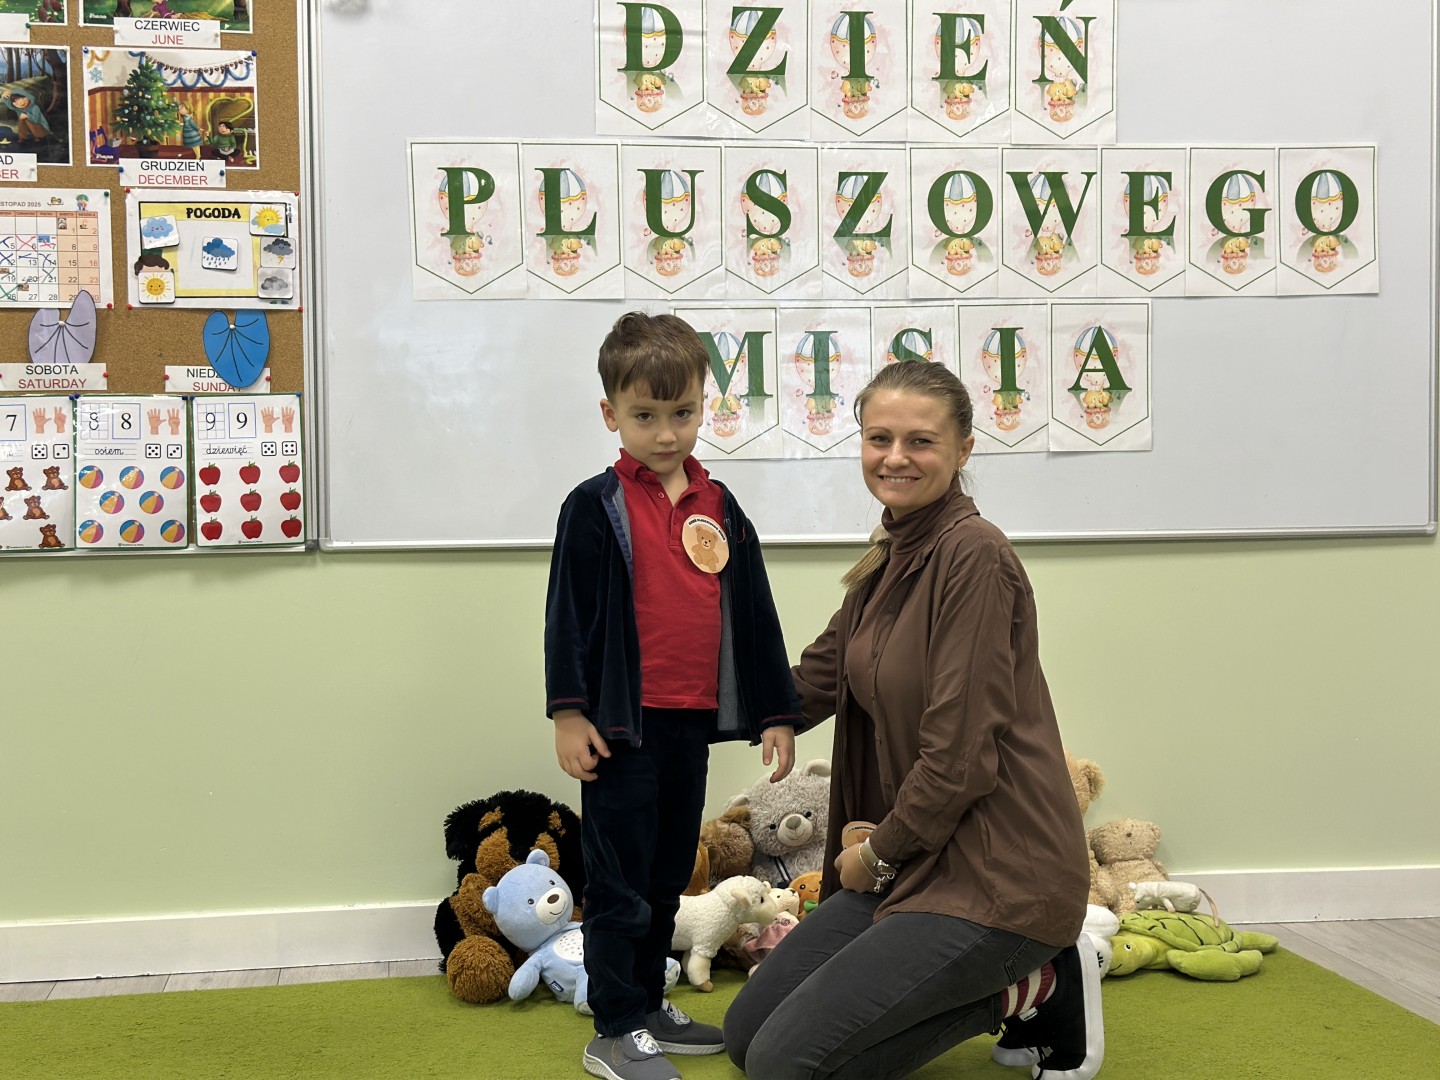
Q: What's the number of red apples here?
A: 9